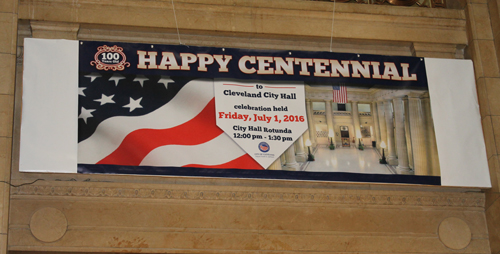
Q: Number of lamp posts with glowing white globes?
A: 4